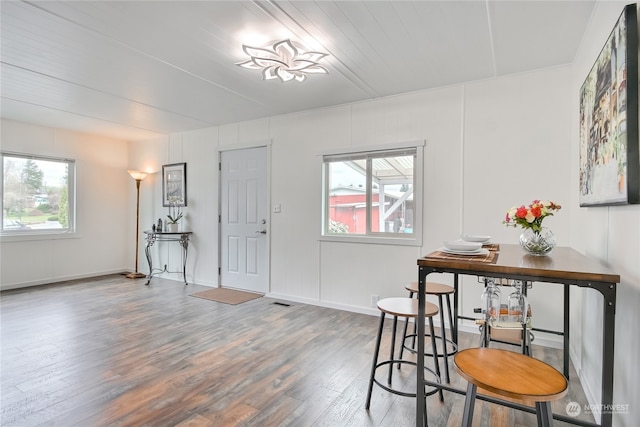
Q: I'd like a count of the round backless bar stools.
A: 3